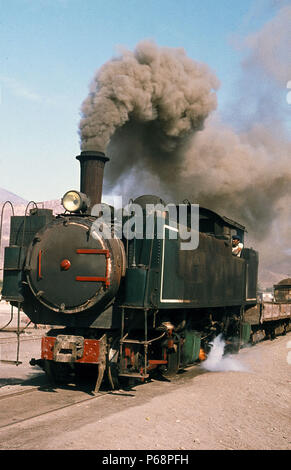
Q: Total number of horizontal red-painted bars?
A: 2